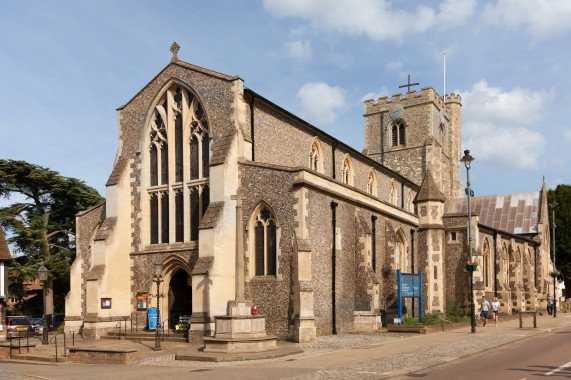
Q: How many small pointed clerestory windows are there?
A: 5